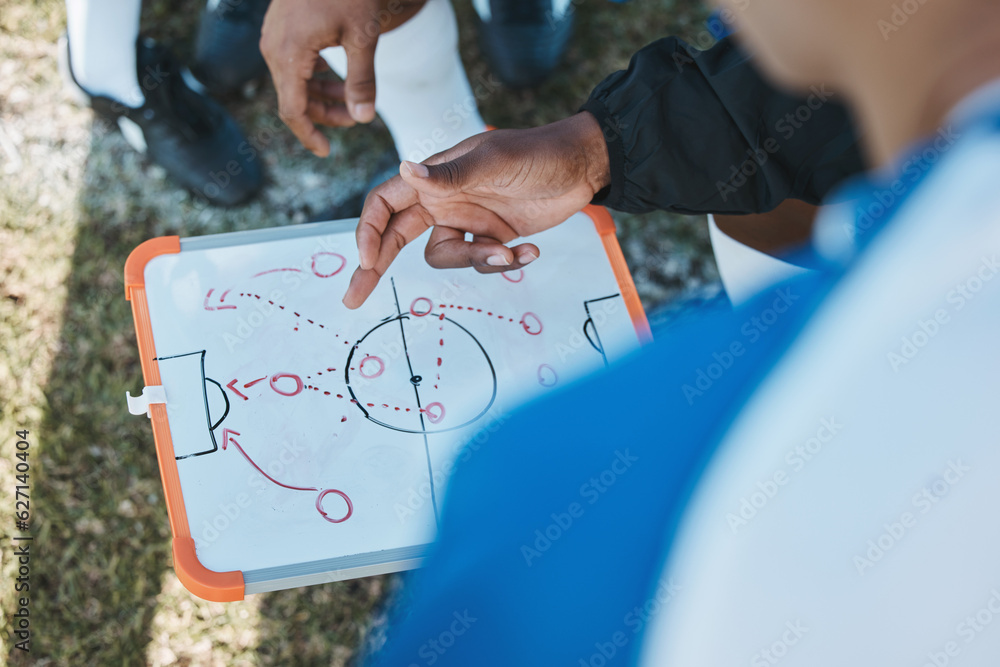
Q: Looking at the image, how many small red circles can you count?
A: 9